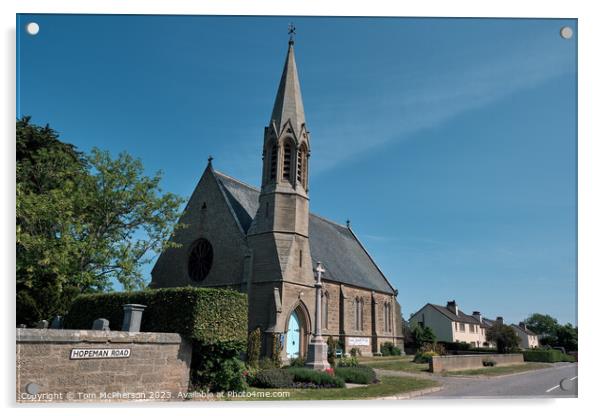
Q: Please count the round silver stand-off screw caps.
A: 4